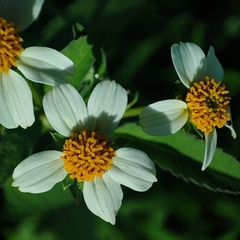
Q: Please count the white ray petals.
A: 13